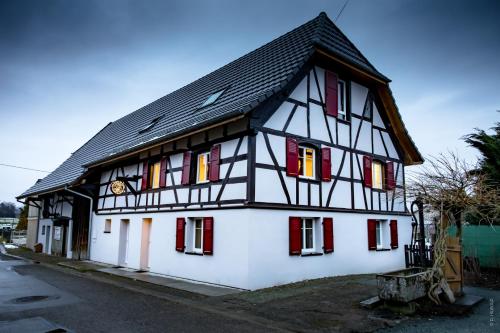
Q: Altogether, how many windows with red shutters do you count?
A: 8